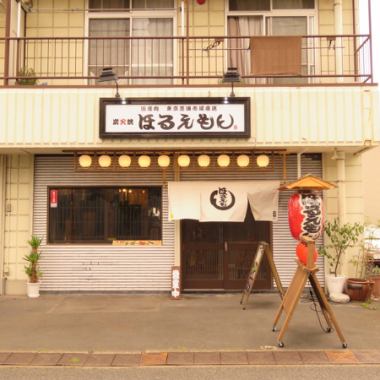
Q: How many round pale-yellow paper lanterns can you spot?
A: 10